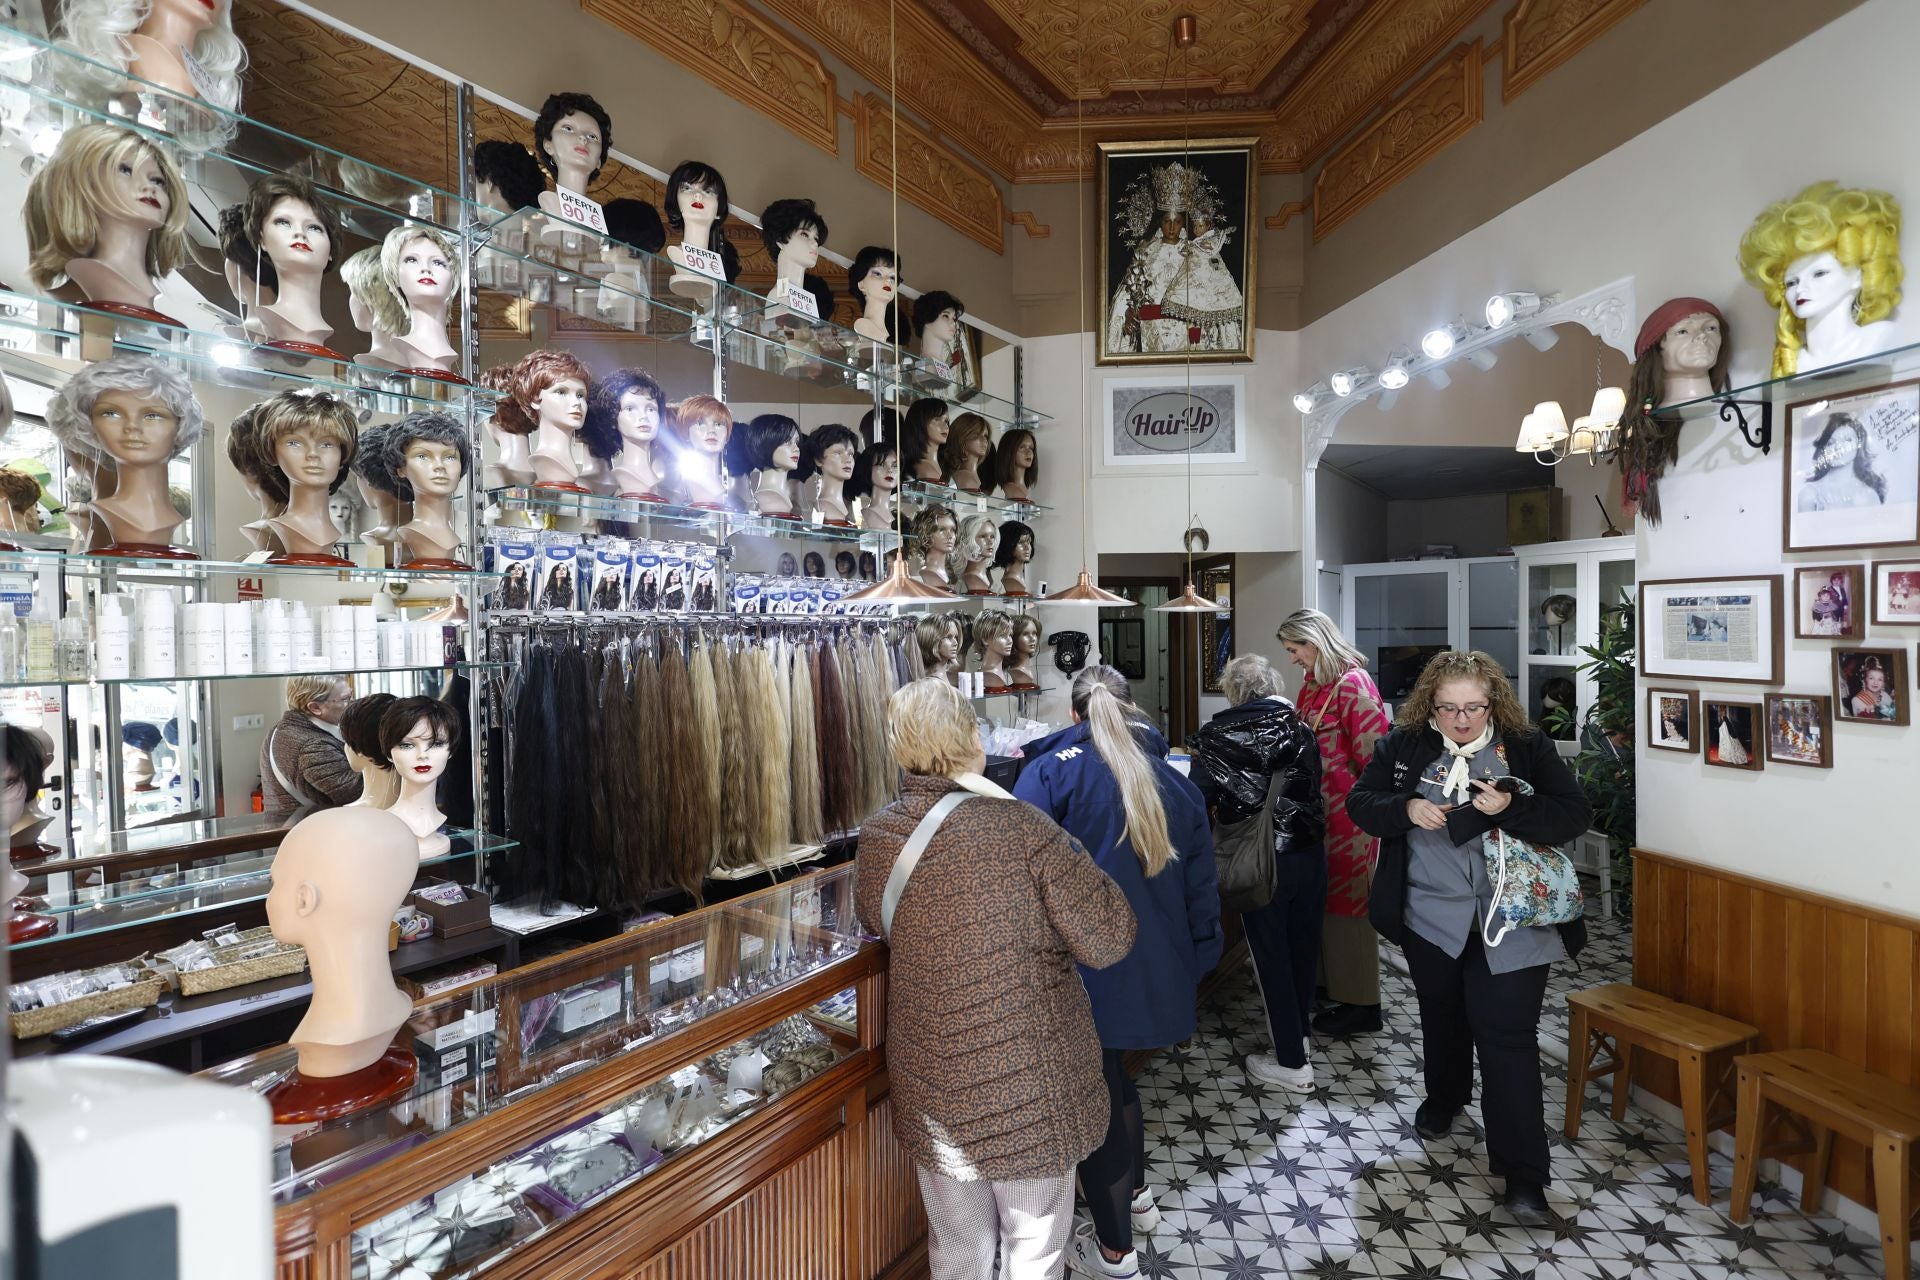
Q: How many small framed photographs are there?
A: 6